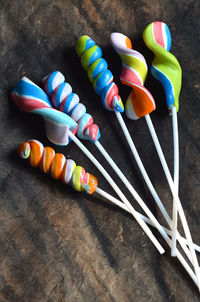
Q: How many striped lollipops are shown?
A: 6